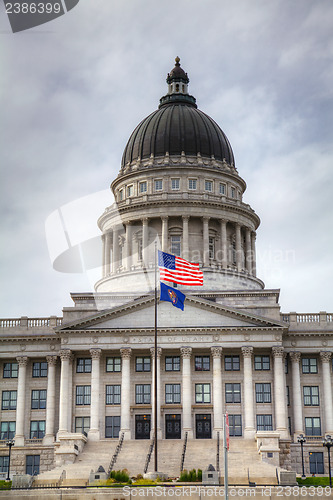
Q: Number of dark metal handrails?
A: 4